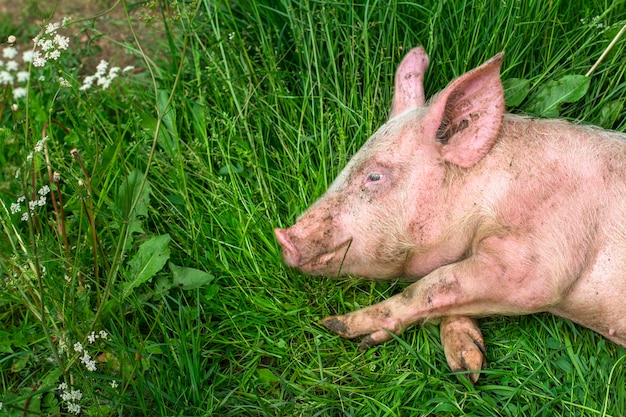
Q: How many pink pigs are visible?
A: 1